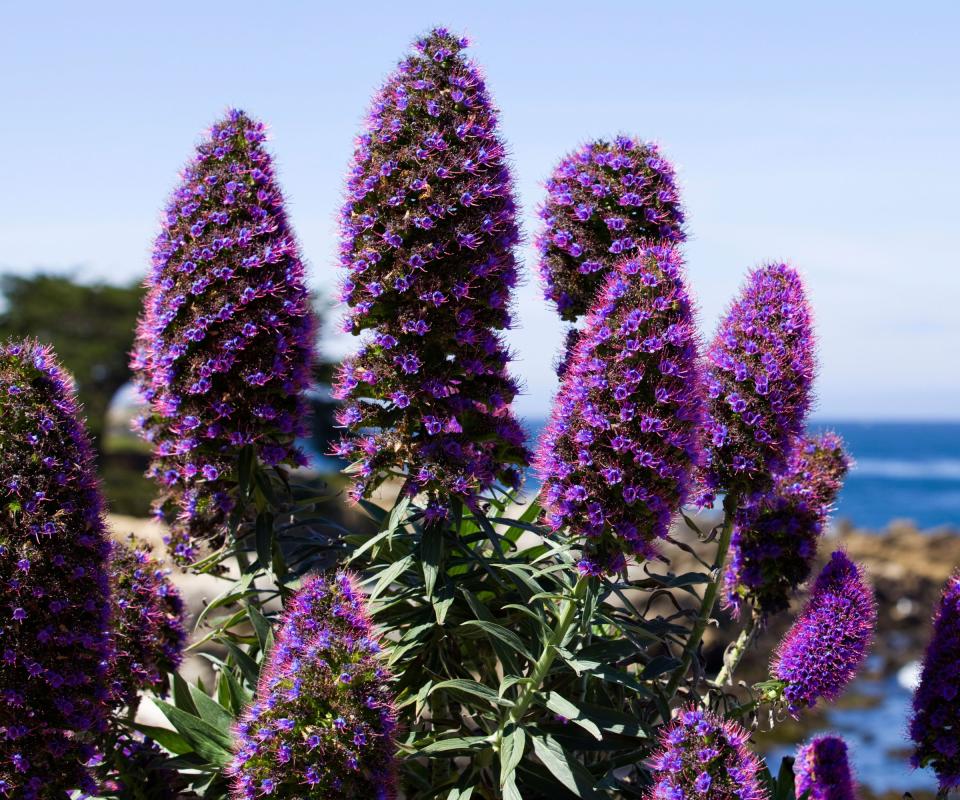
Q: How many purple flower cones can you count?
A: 13